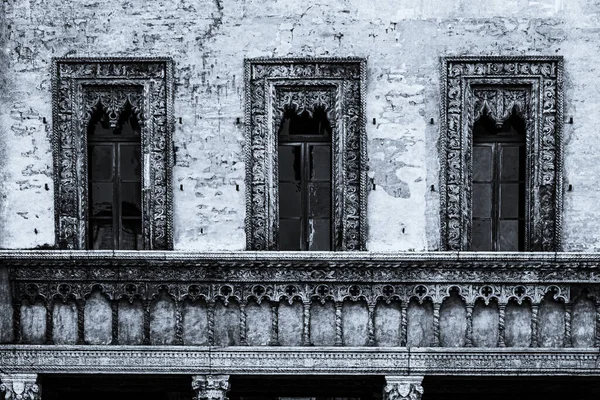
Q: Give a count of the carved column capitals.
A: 3